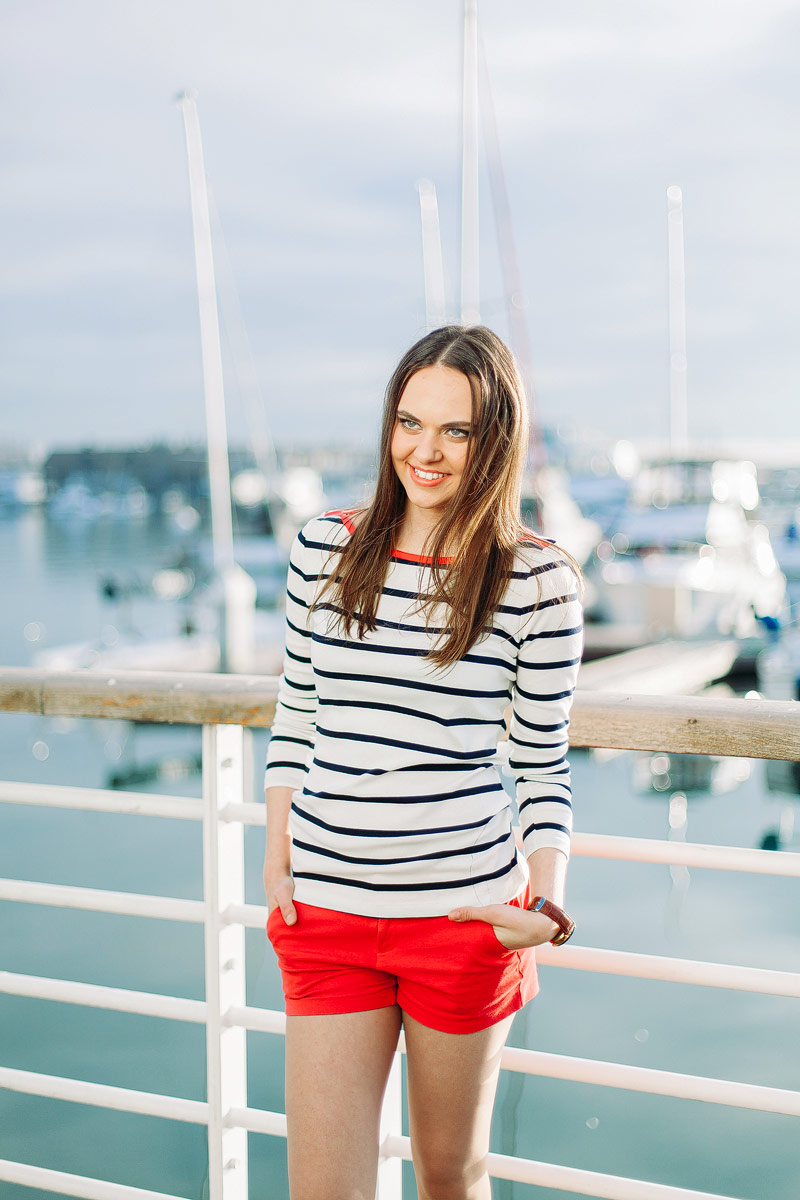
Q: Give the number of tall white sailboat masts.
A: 4